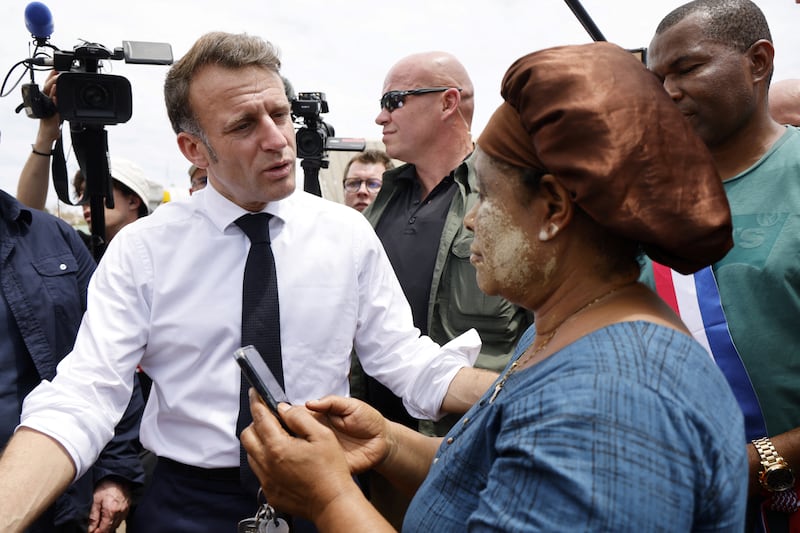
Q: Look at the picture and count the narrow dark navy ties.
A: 1